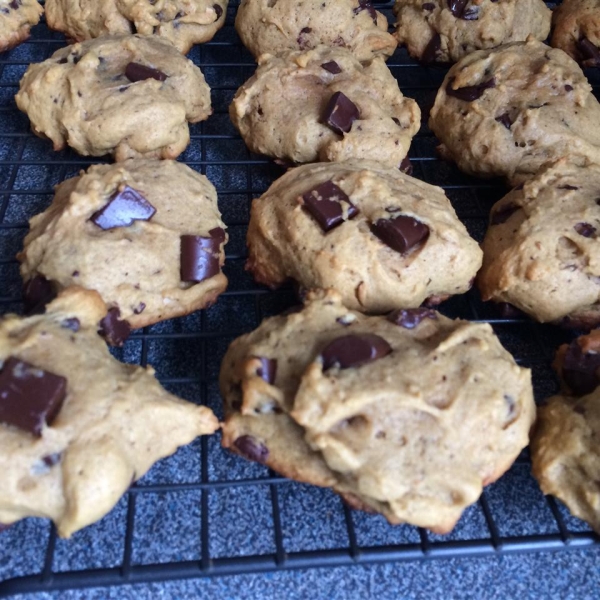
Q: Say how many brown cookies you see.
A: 14